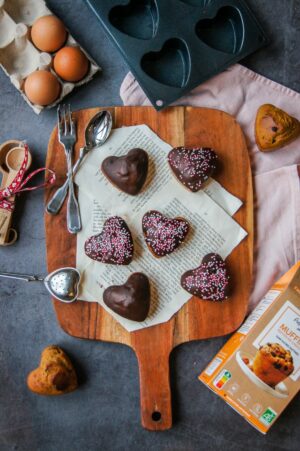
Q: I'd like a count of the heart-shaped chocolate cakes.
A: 6